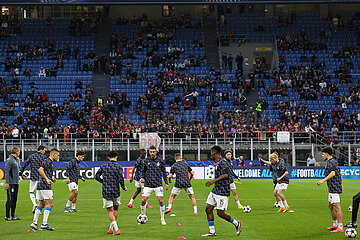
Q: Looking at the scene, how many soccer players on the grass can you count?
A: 11